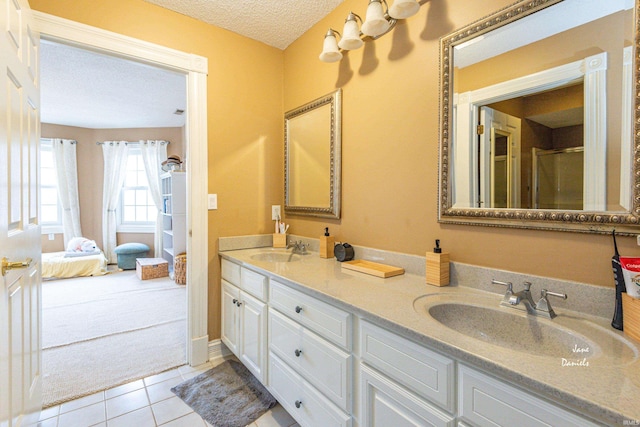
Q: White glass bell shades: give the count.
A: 4